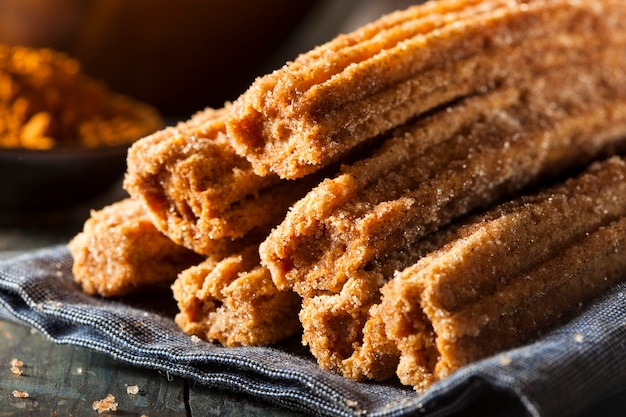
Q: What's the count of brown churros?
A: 7